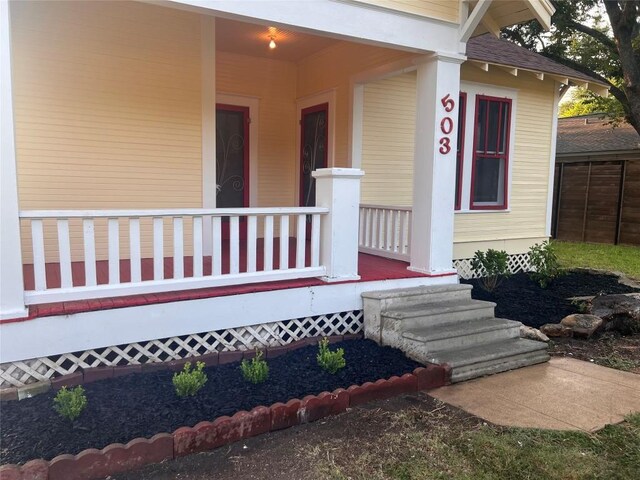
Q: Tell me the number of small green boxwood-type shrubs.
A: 4